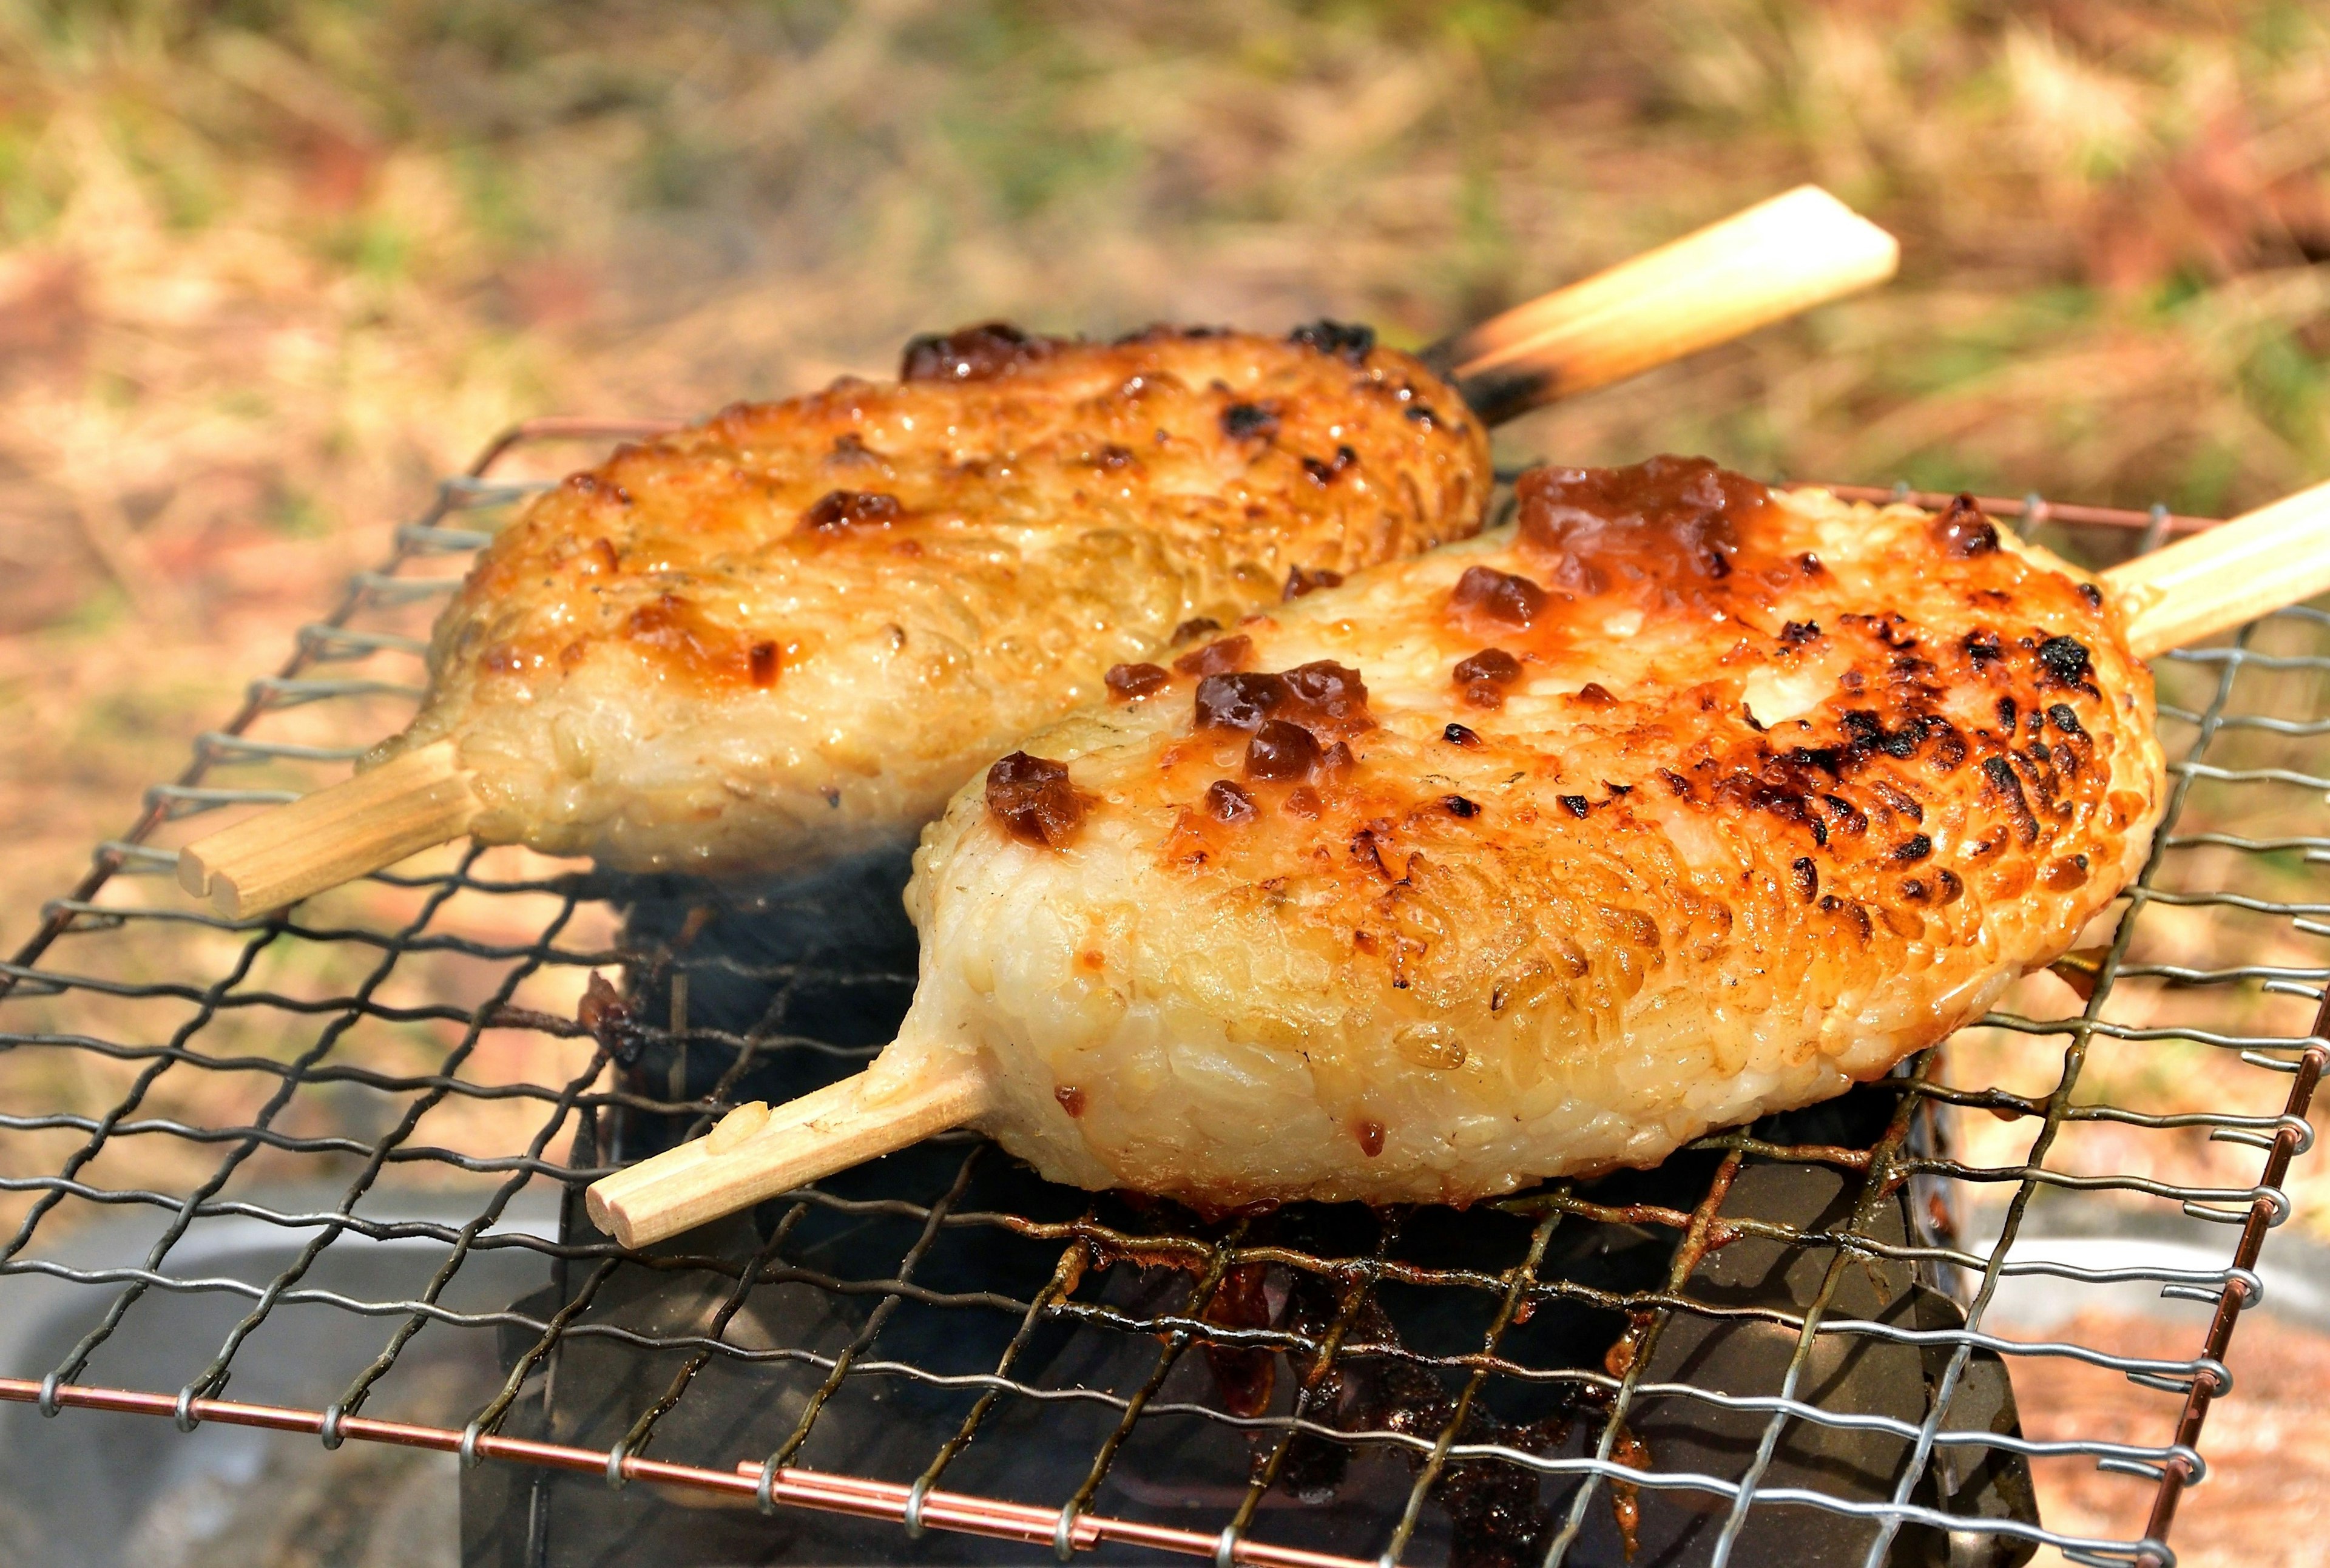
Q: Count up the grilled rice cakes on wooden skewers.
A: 2